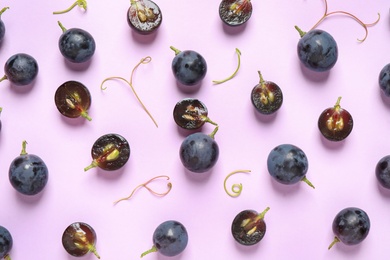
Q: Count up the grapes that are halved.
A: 9